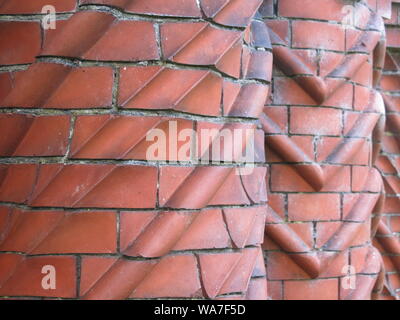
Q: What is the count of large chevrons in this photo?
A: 3